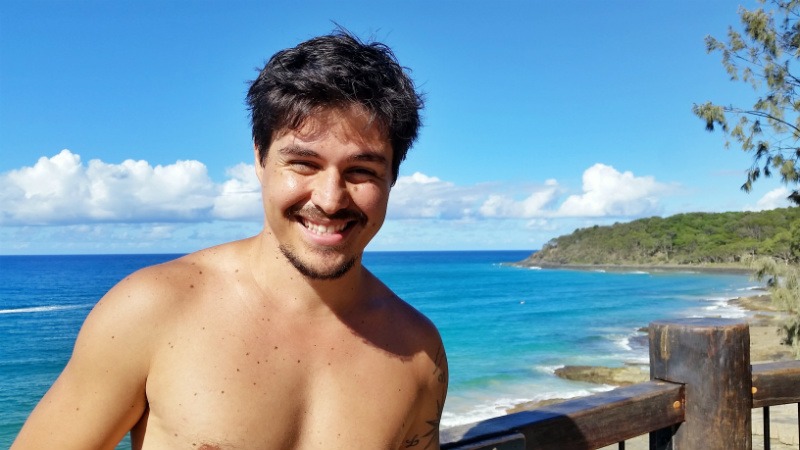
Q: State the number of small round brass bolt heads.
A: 2